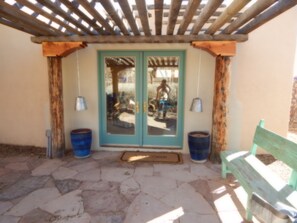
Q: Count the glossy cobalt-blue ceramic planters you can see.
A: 2